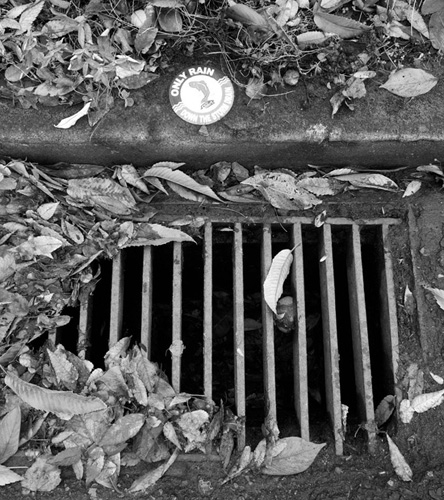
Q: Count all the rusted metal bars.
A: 12